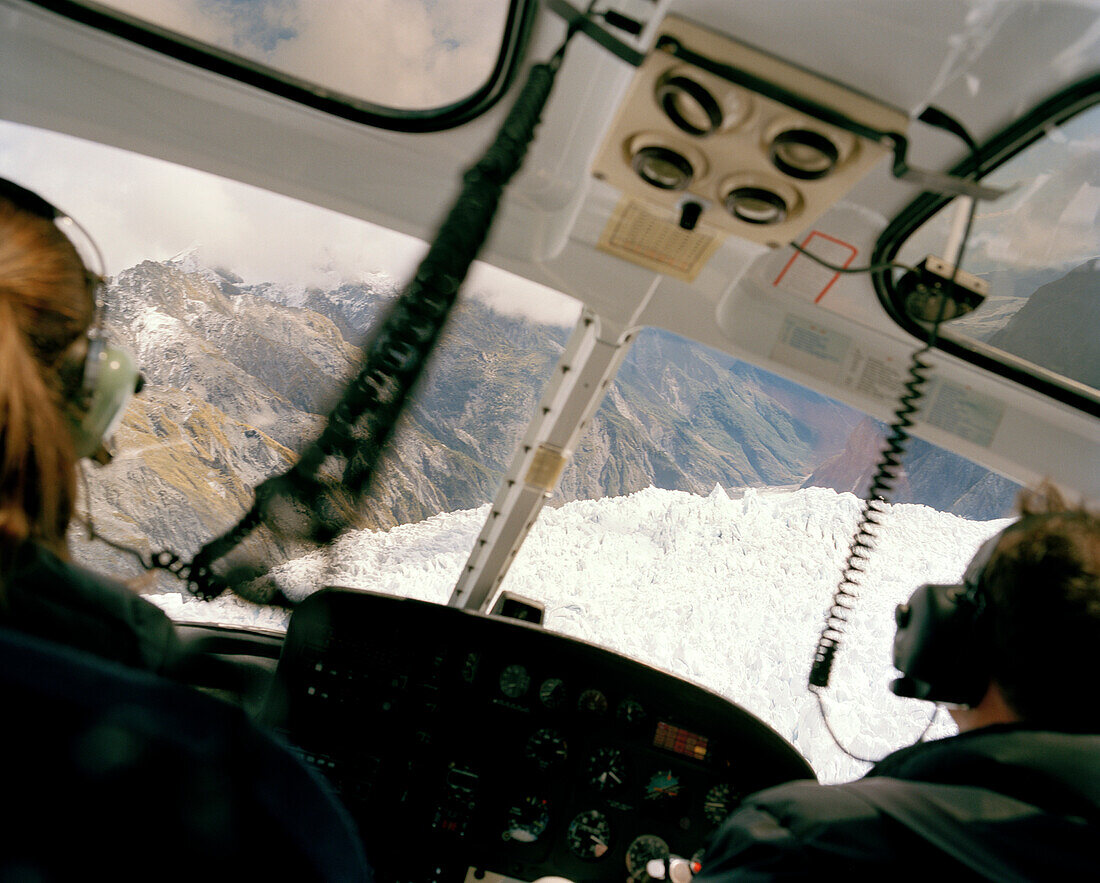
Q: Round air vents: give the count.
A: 4